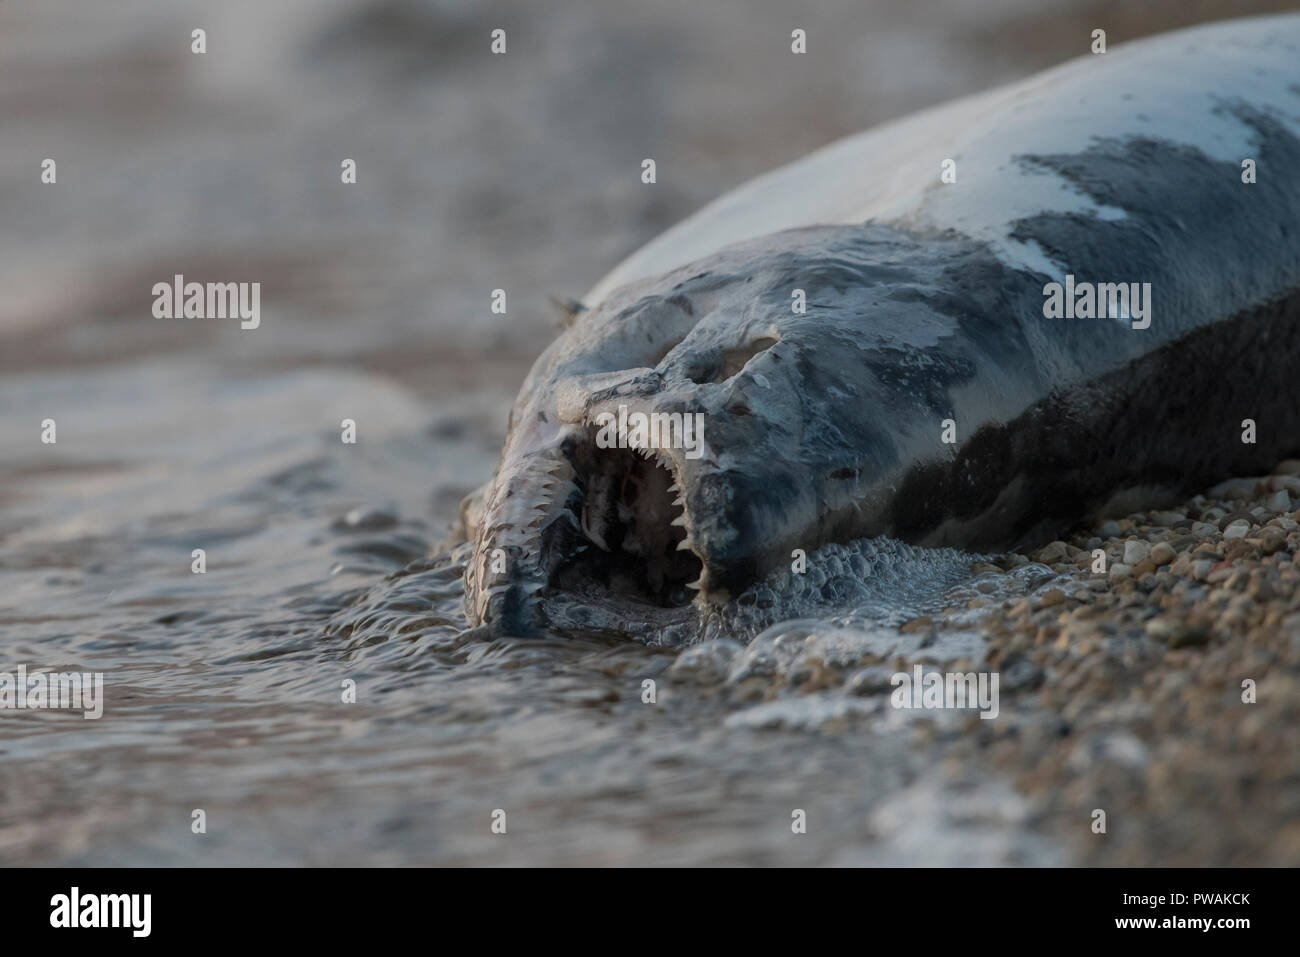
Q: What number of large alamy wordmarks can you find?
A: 6